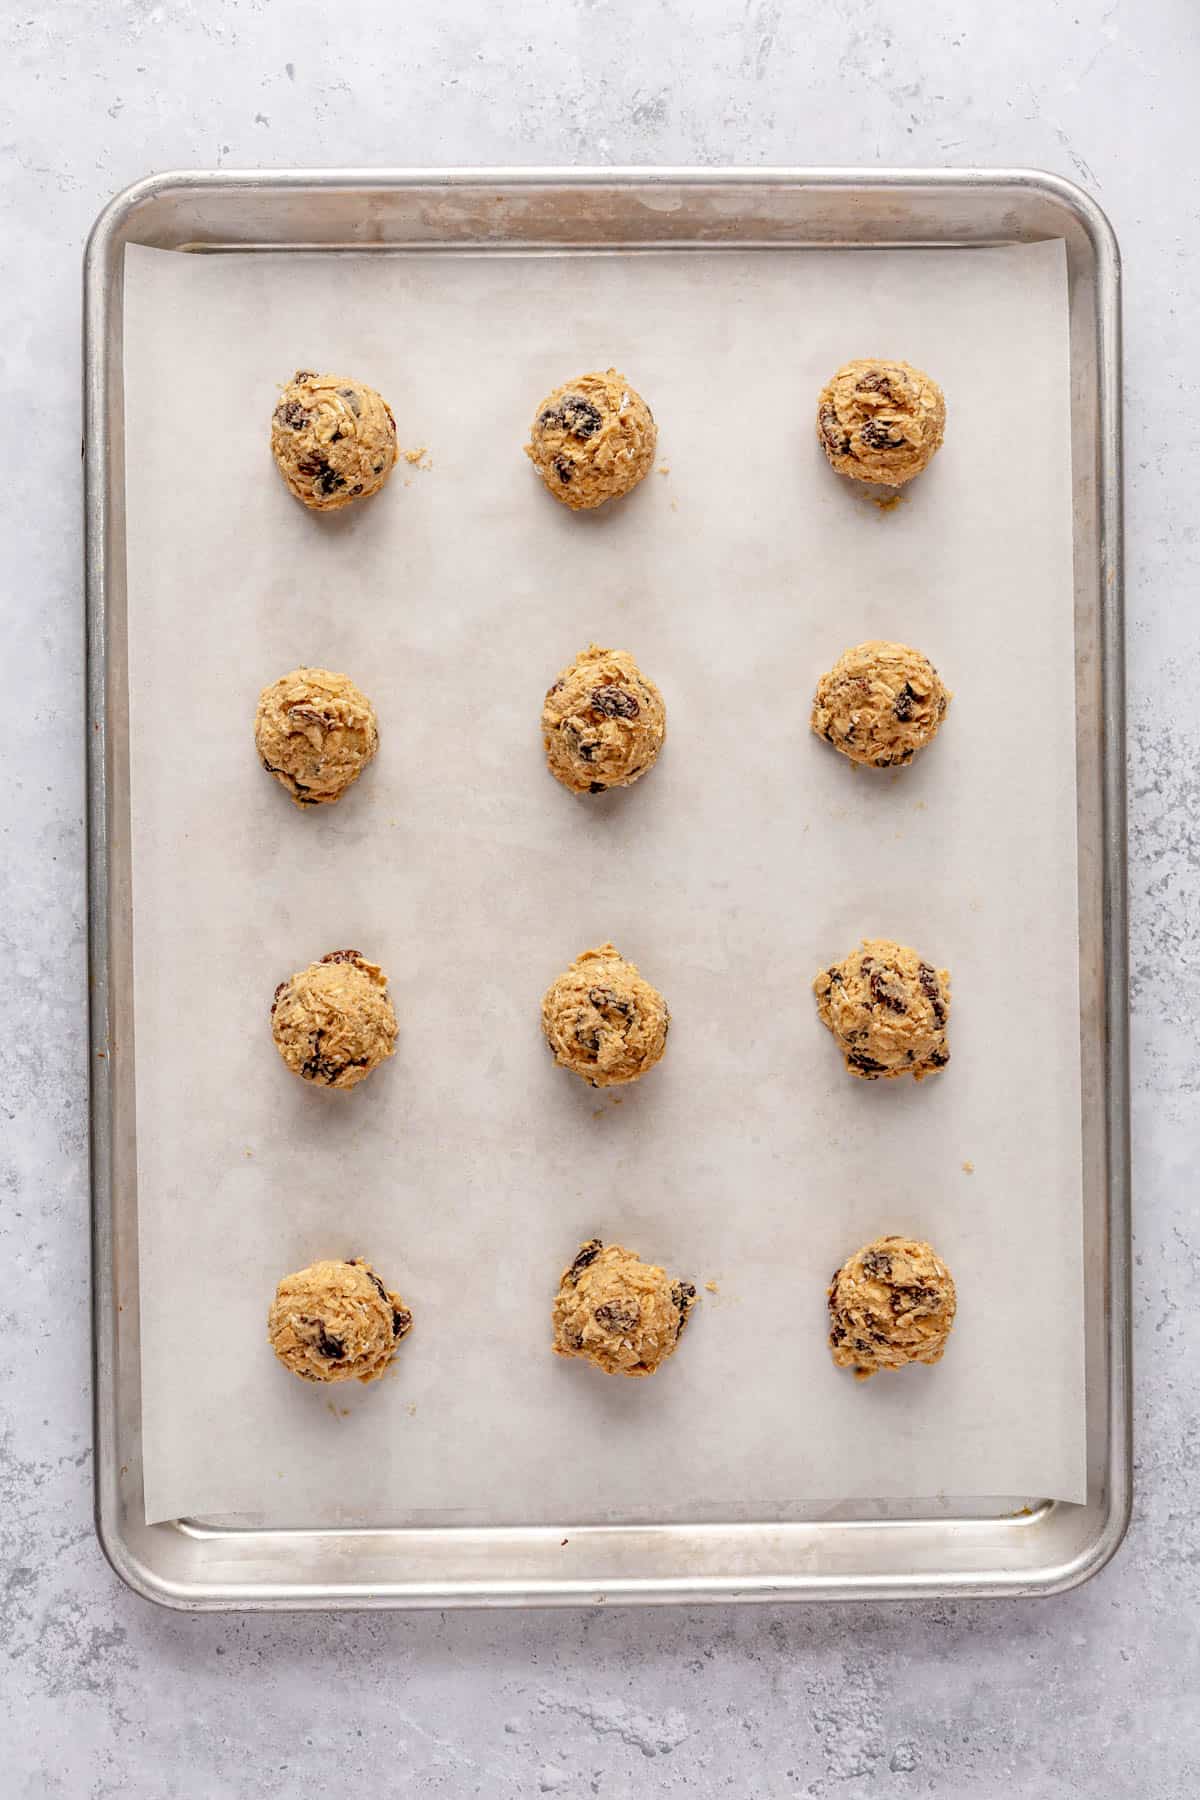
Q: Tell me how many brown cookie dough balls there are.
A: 12